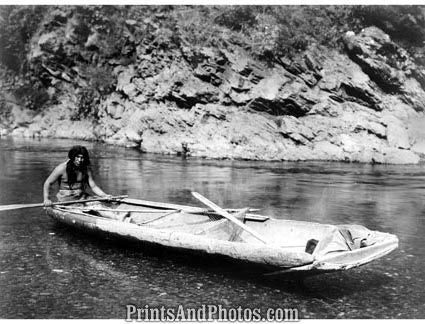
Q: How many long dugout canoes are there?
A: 1